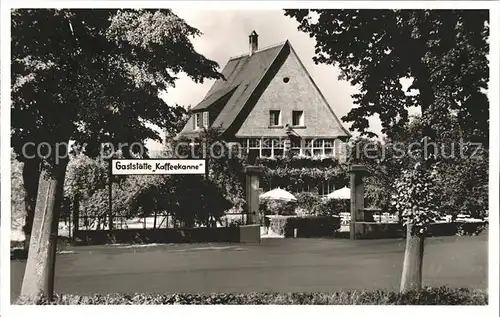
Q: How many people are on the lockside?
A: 0